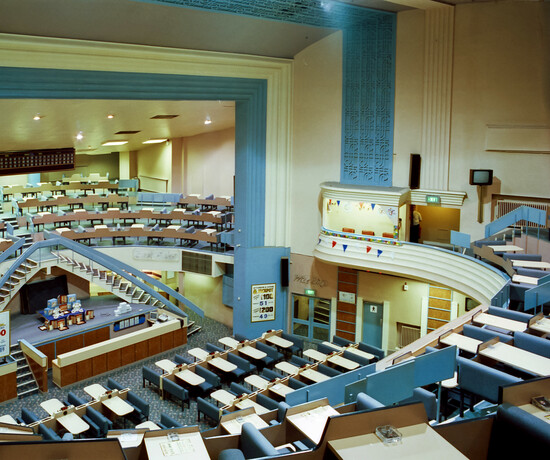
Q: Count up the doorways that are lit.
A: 2